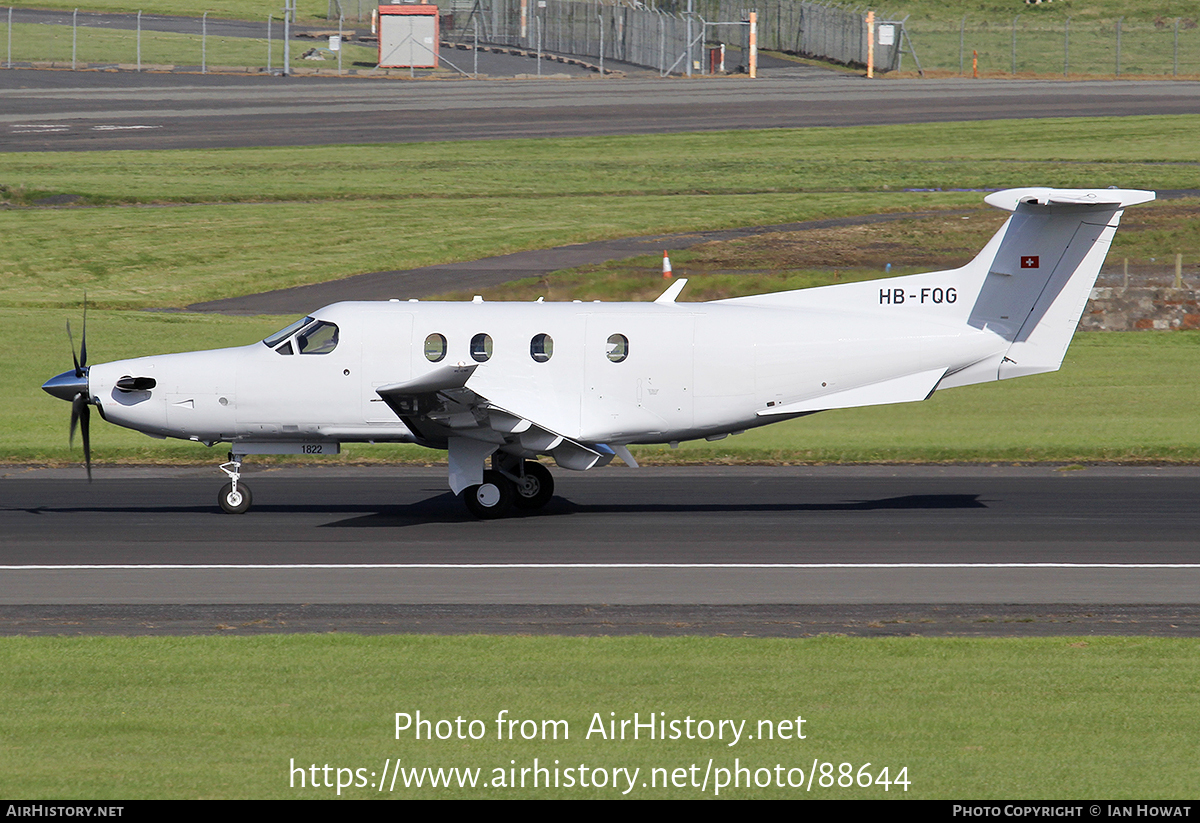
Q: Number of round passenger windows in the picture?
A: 4